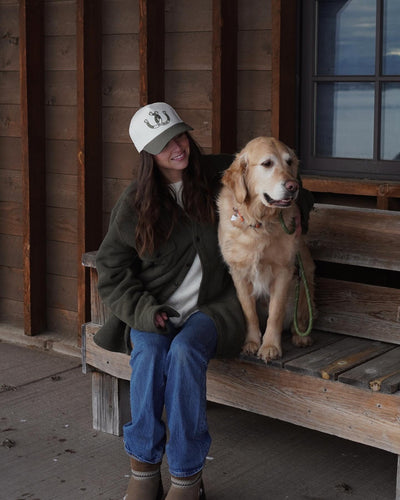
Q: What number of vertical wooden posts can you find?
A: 5